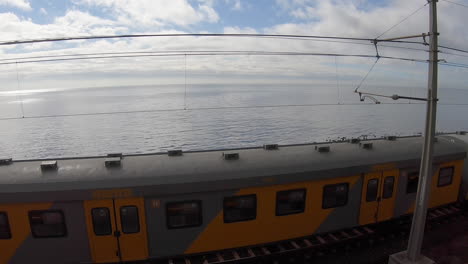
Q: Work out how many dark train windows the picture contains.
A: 12